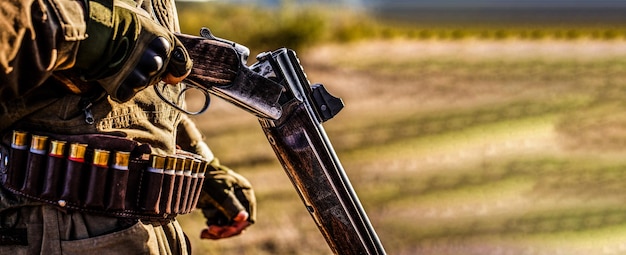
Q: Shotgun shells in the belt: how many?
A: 12